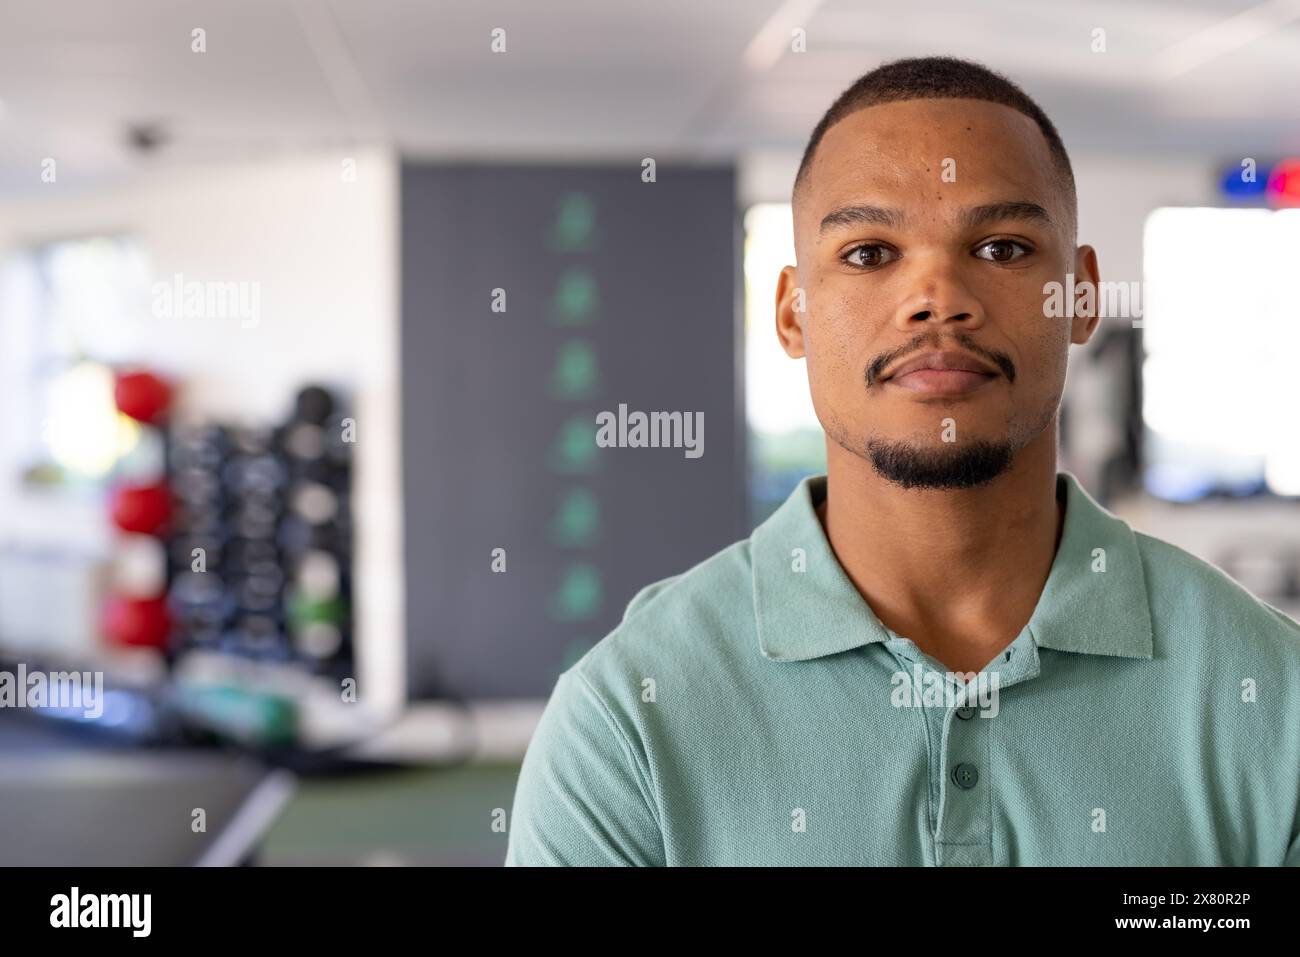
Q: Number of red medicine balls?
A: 3